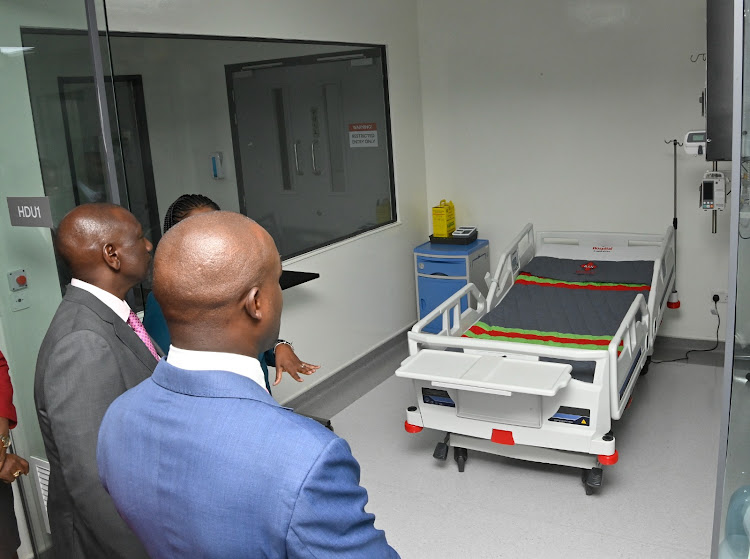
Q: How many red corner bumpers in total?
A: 3